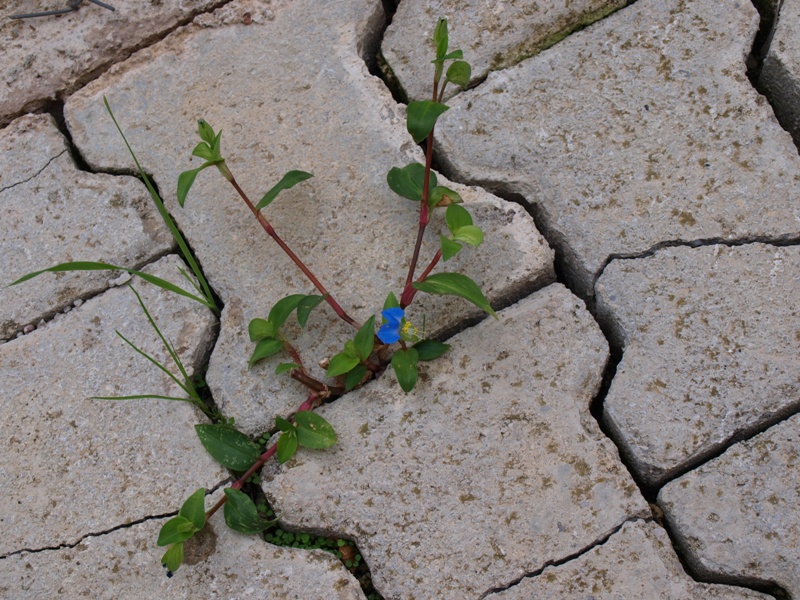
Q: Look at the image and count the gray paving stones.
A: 12